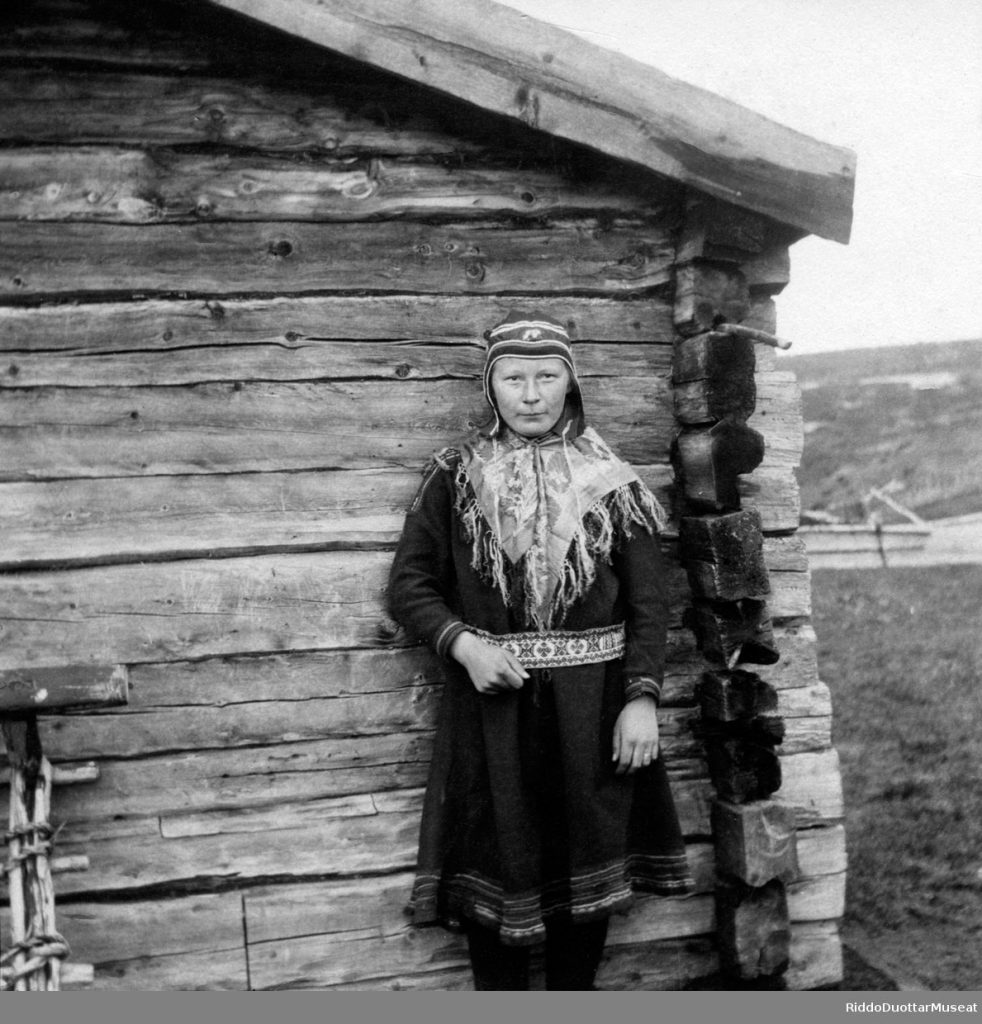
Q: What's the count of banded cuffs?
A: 2